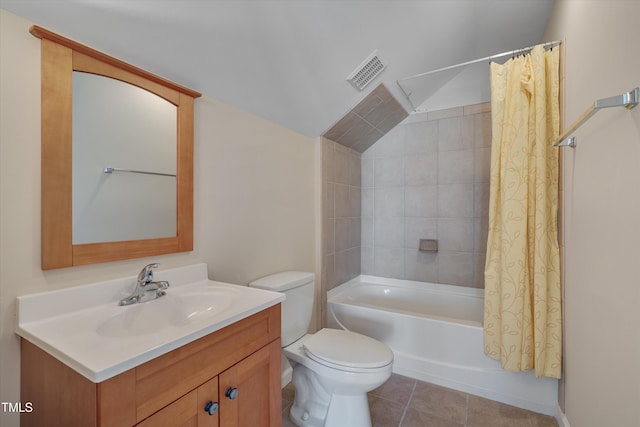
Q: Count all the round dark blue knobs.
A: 2